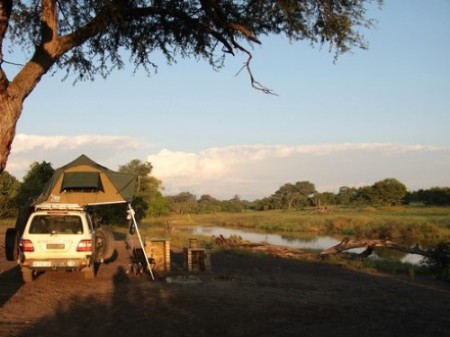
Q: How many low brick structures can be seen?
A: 2